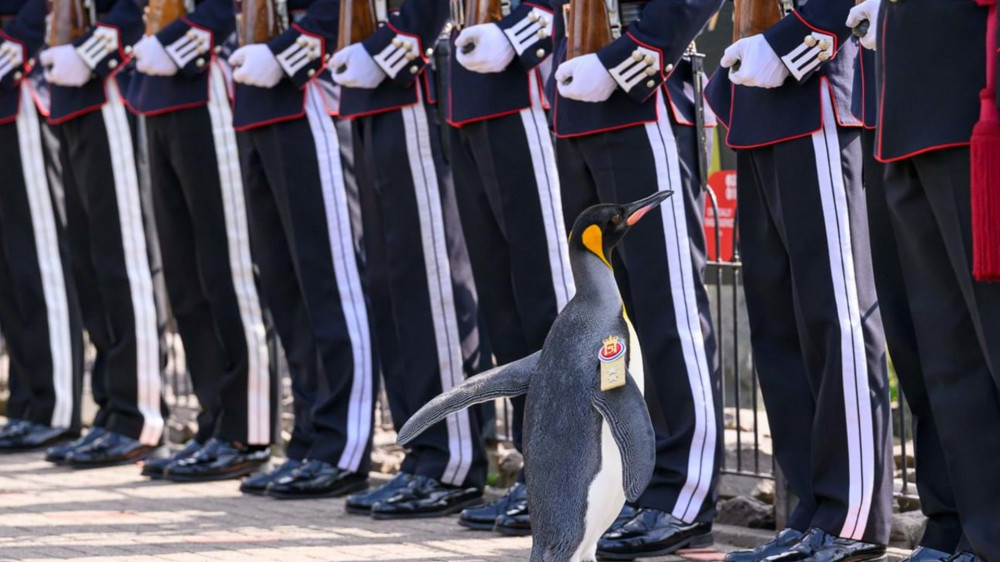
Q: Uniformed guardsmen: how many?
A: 9